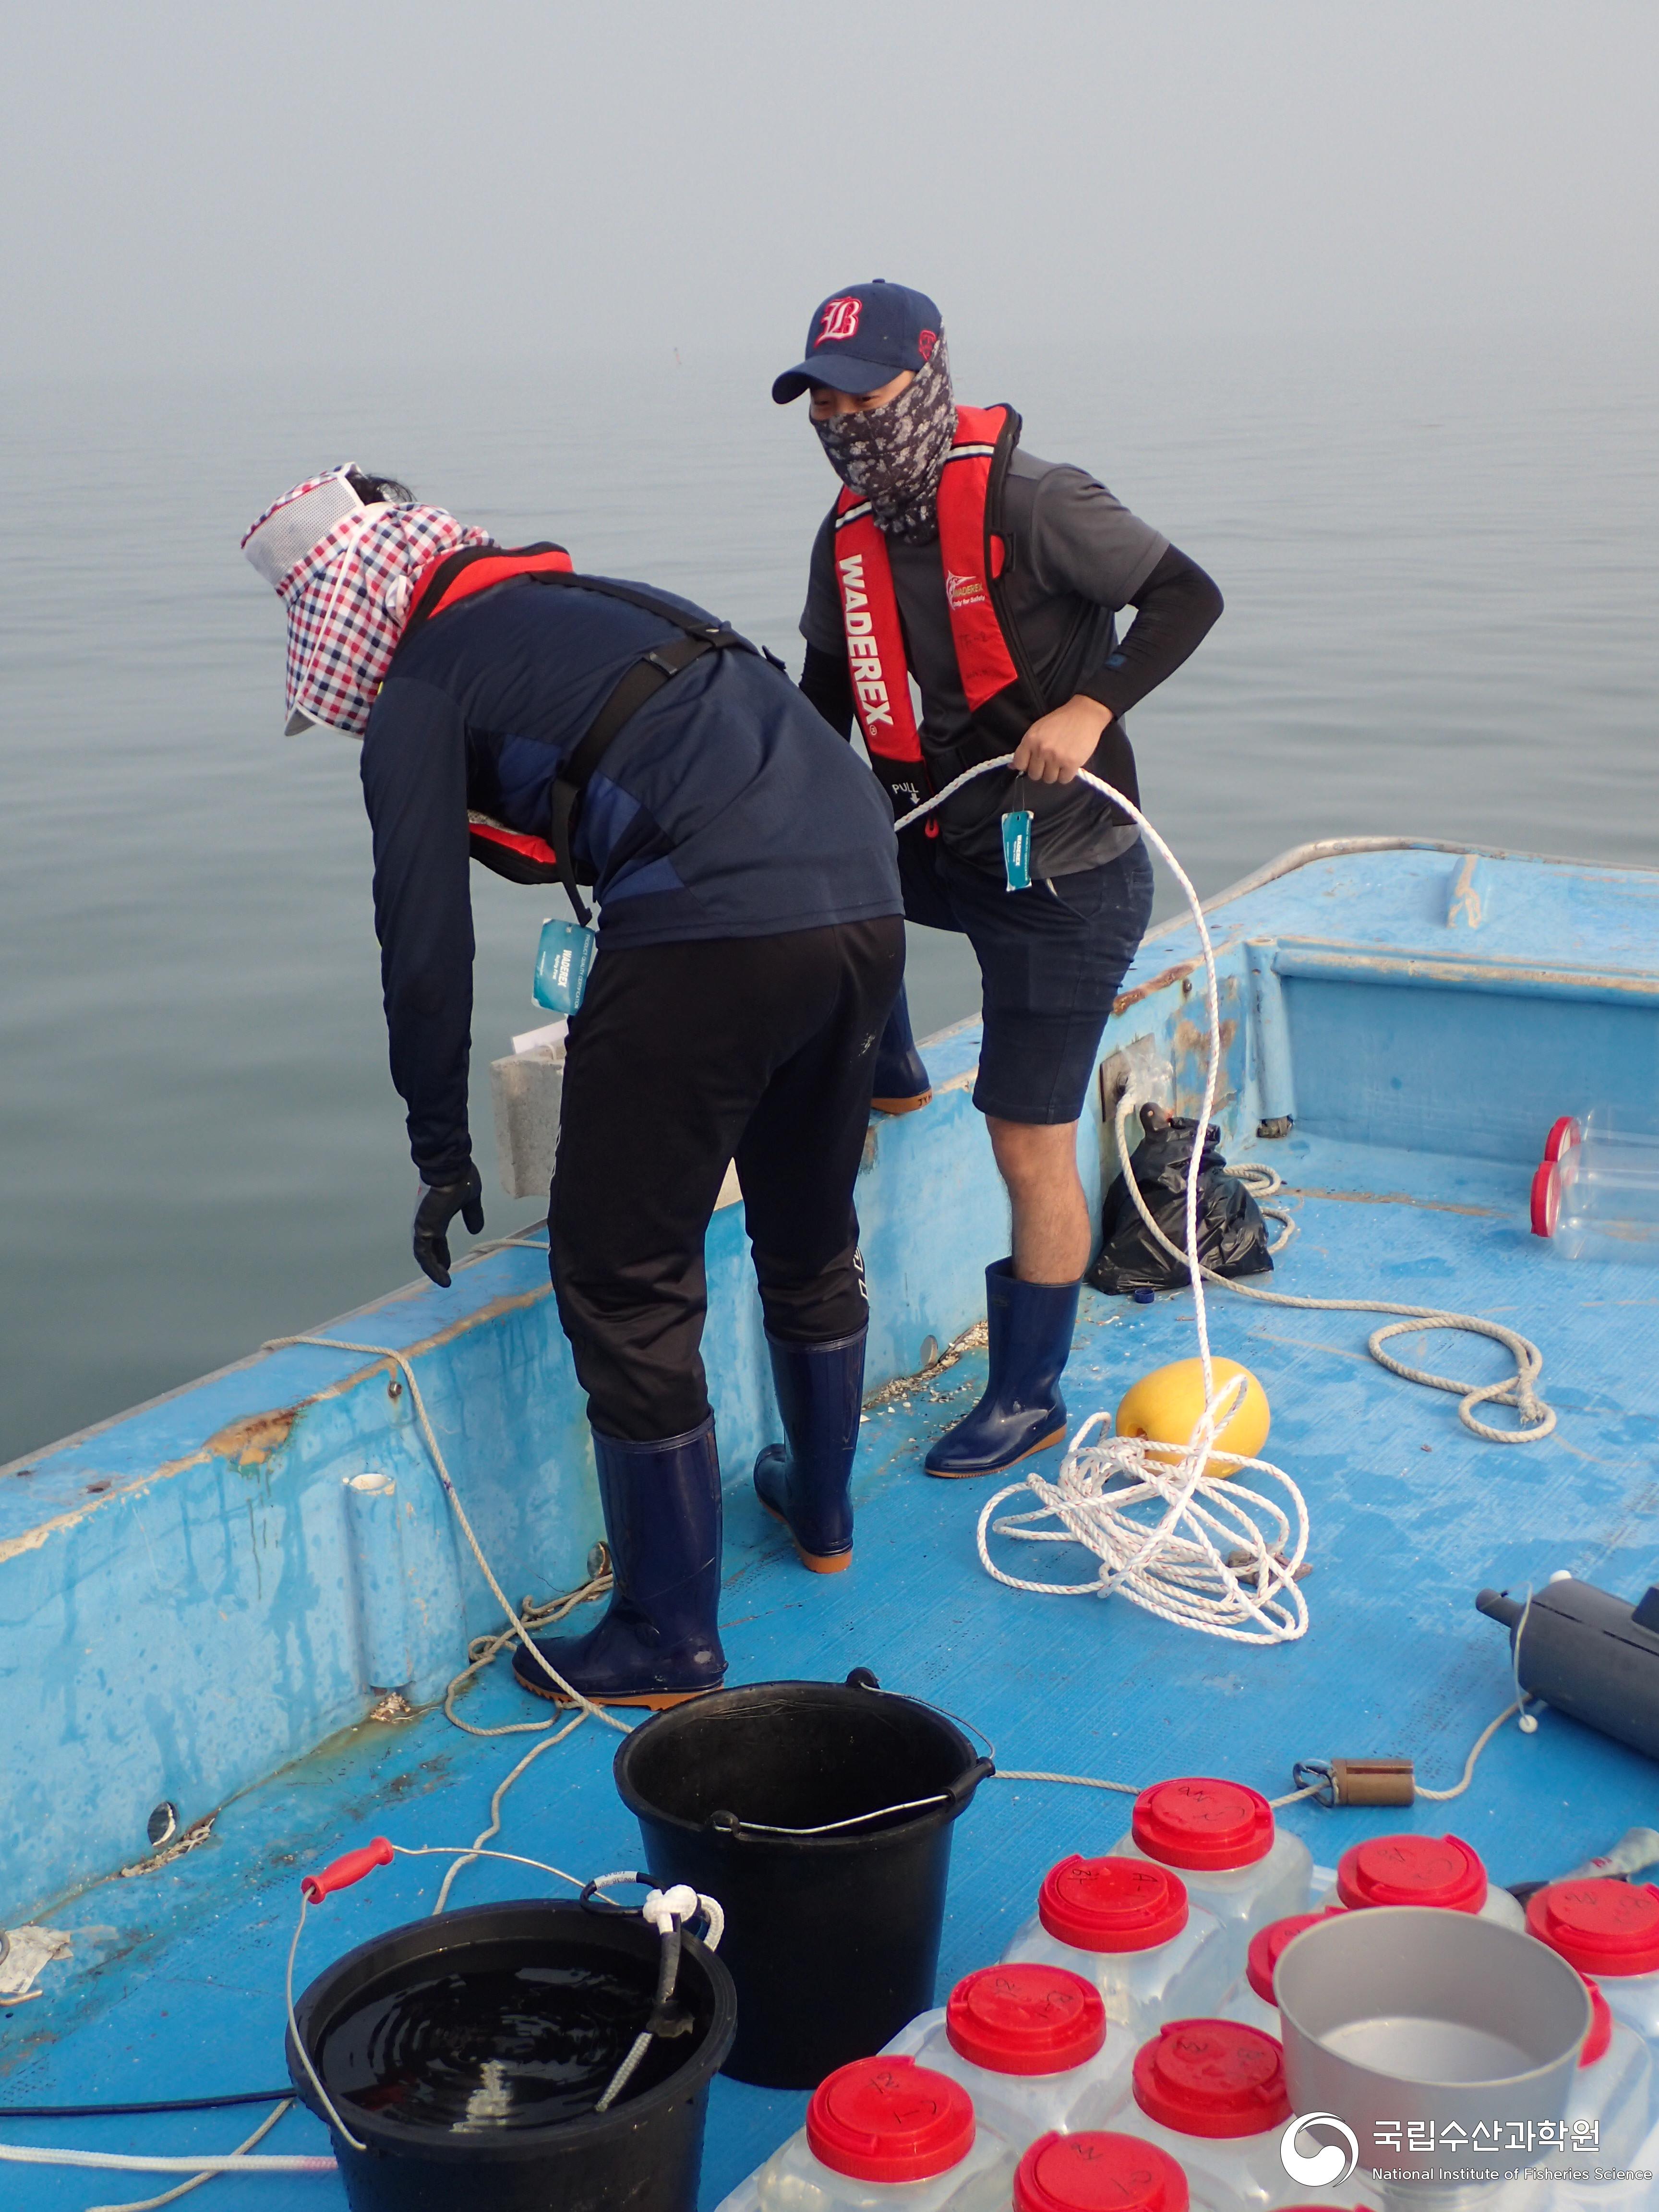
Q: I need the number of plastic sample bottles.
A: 13